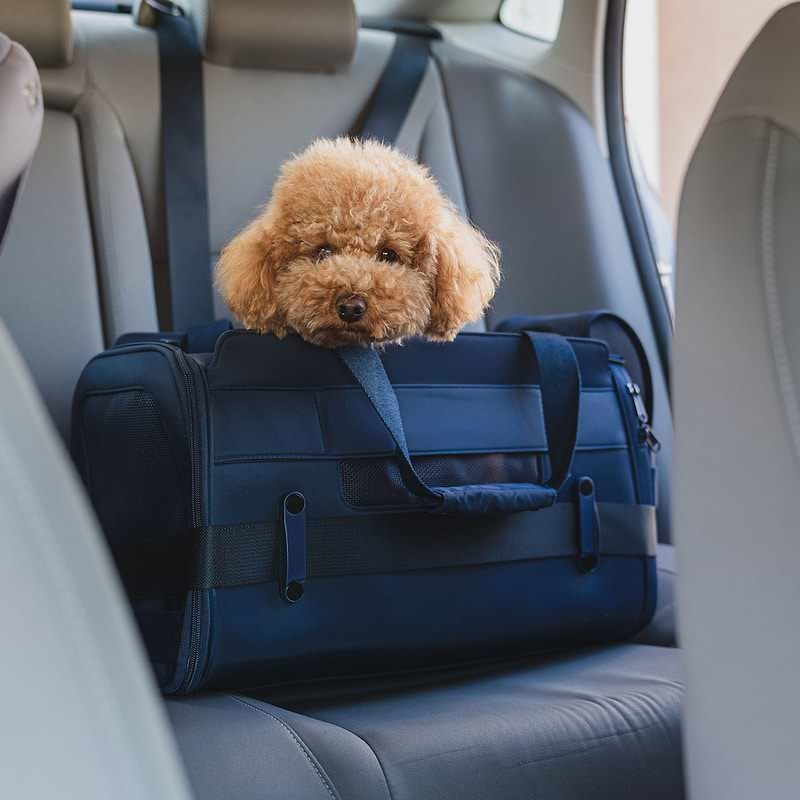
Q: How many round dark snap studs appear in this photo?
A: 4